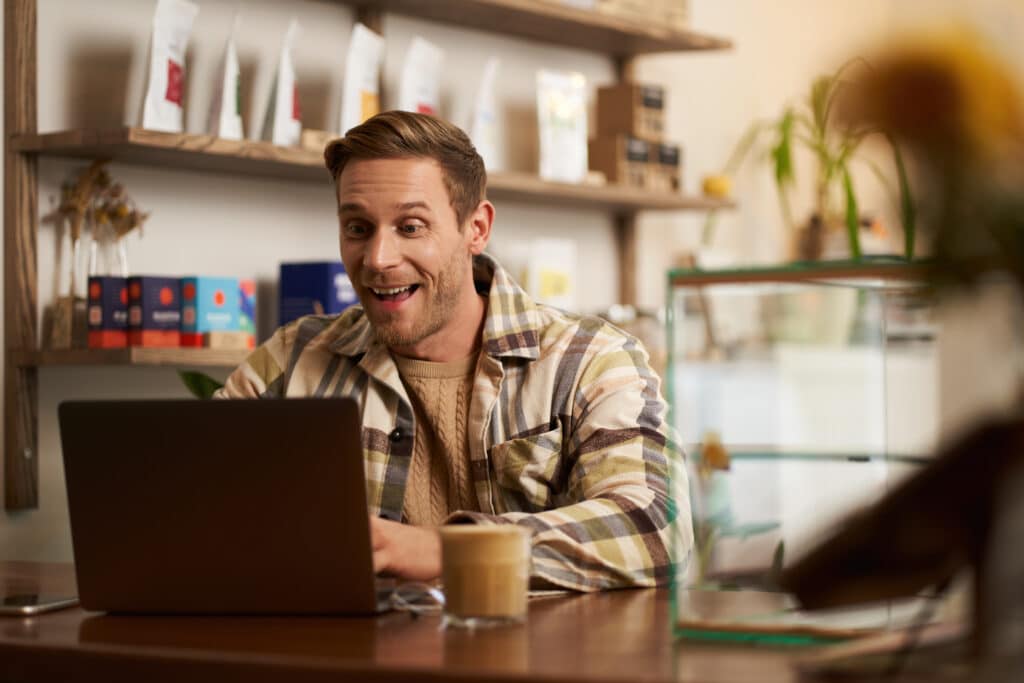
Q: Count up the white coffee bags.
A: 7